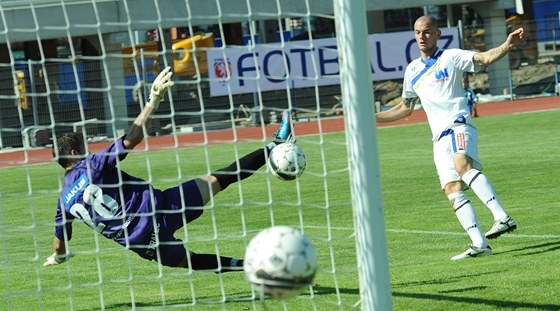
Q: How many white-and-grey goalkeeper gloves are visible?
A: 2